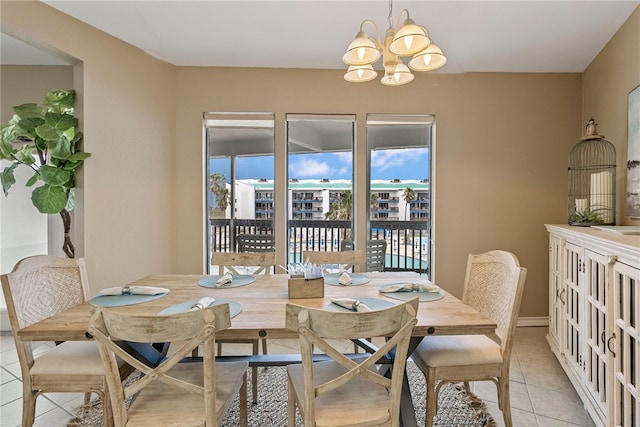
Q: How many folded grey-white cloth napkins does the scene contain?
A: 6